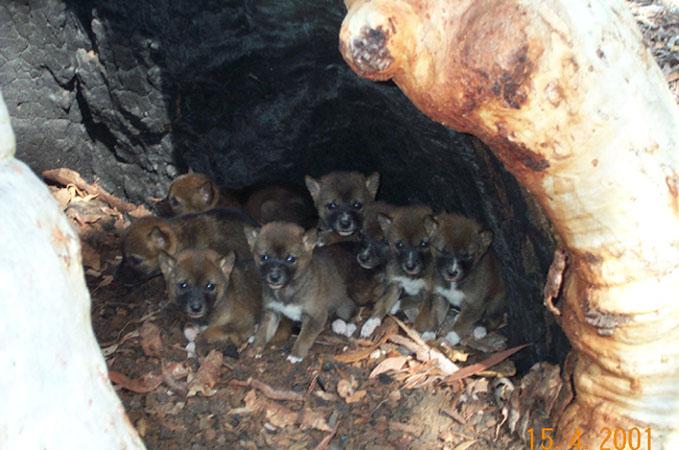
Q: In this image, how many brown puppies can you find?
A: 8